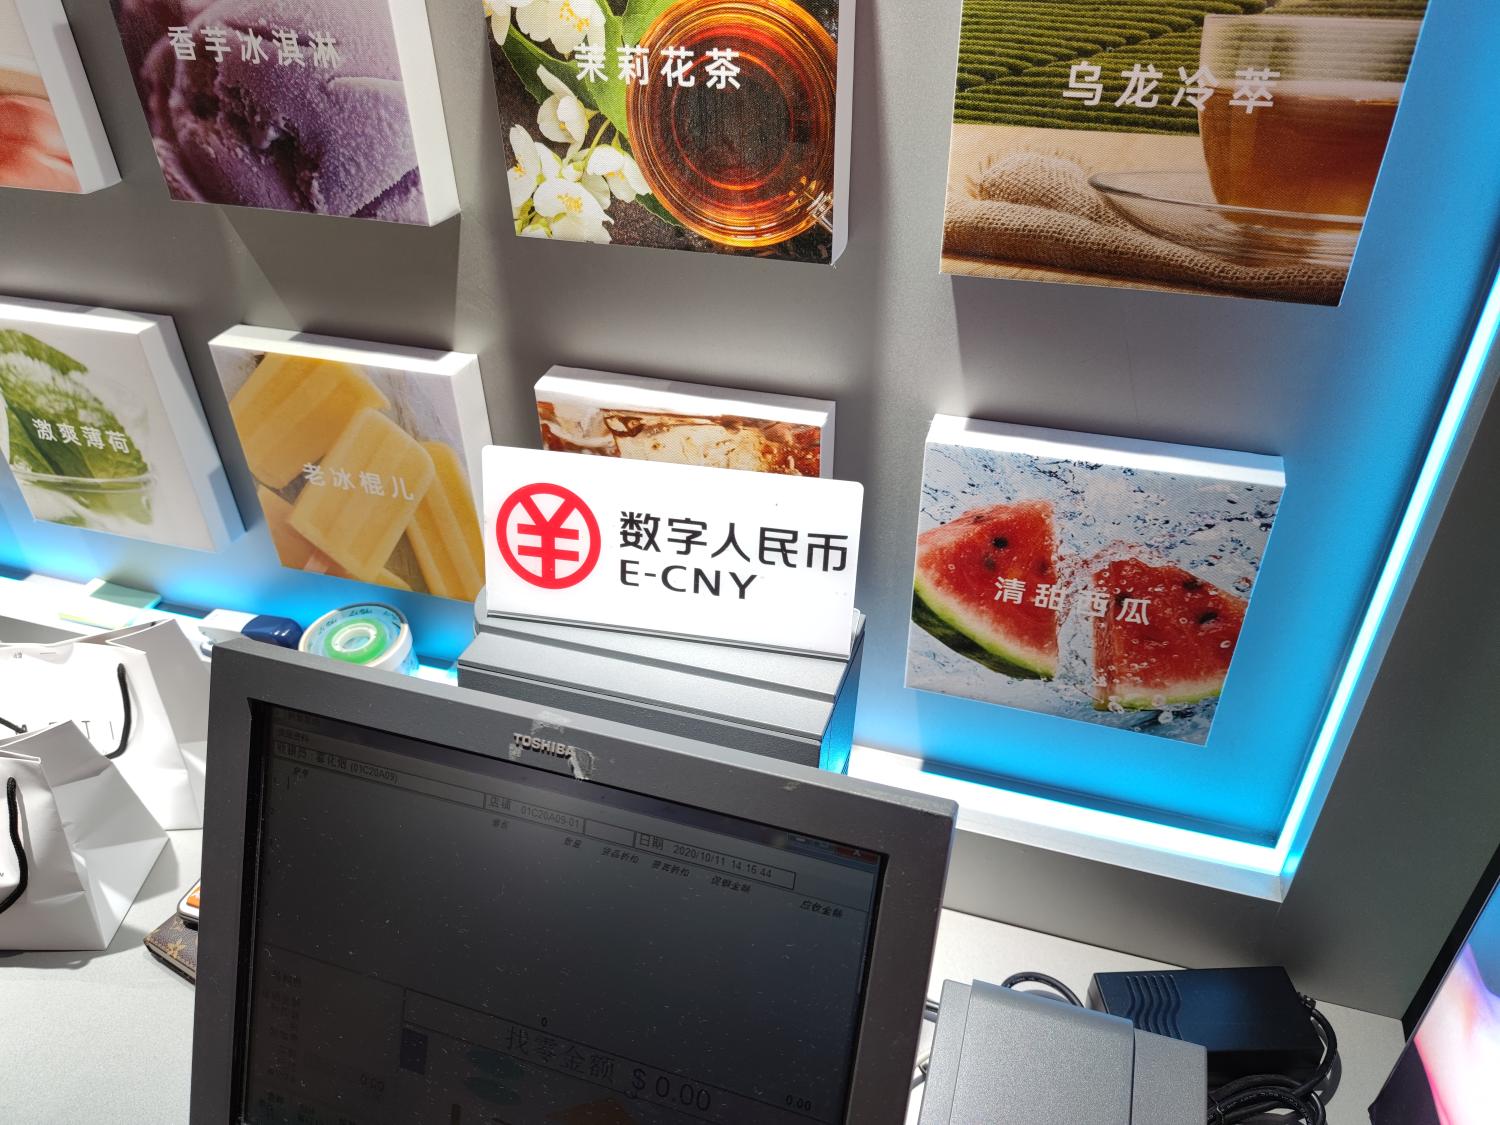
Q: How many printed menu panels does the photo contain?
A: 8